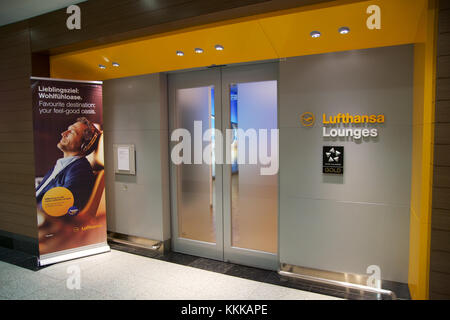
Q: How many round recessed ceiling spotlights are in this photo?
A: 7